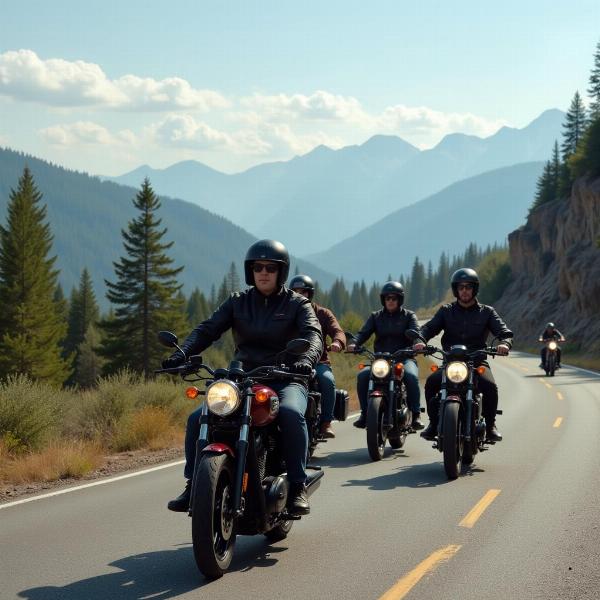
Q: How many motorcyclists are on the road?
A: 5